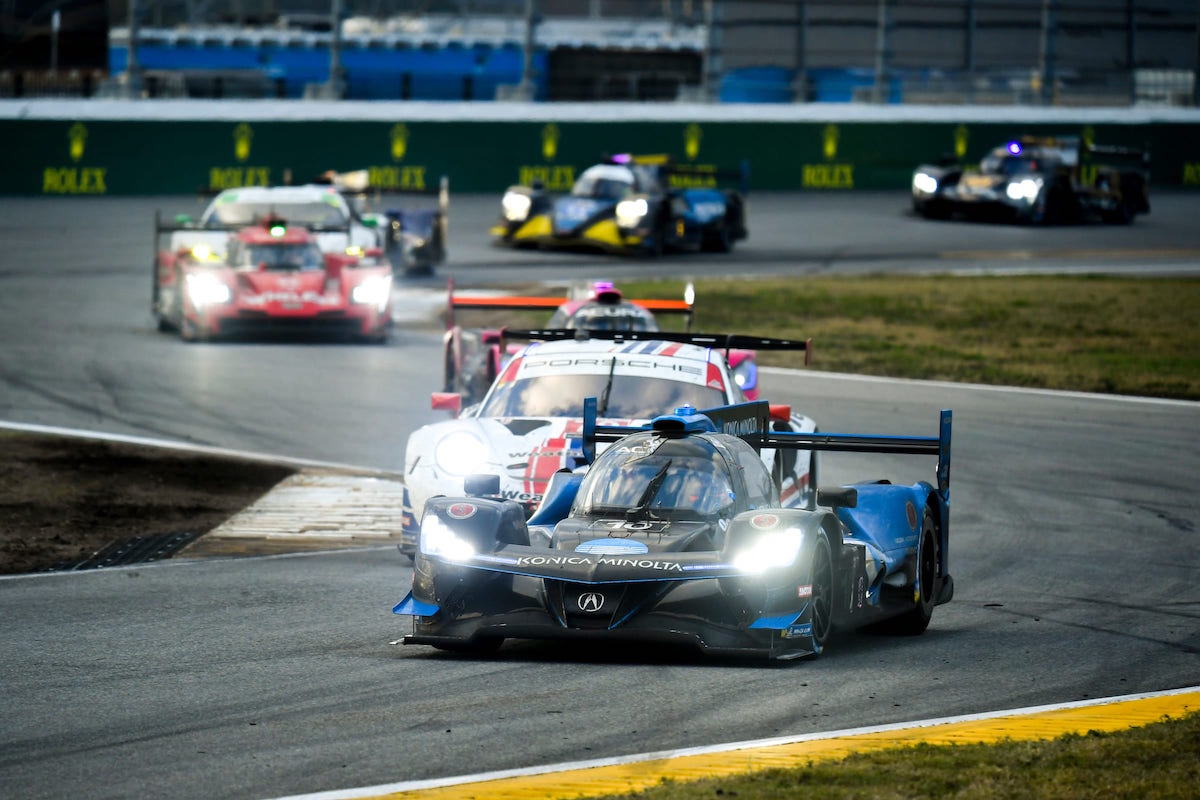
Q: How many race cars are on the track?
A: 8